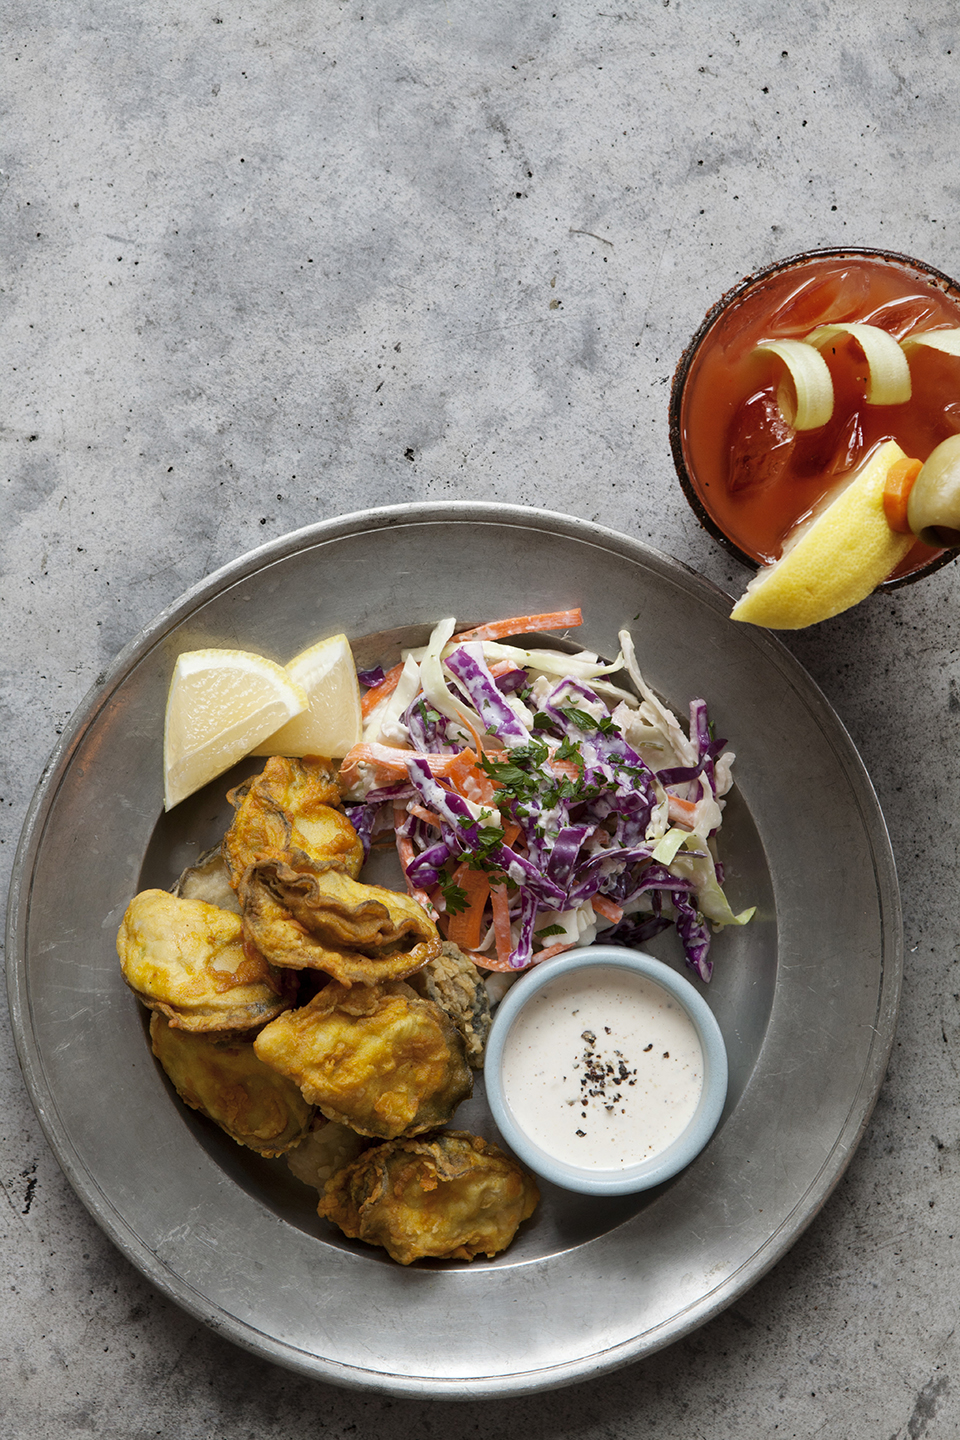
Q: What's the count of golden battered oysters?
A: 6